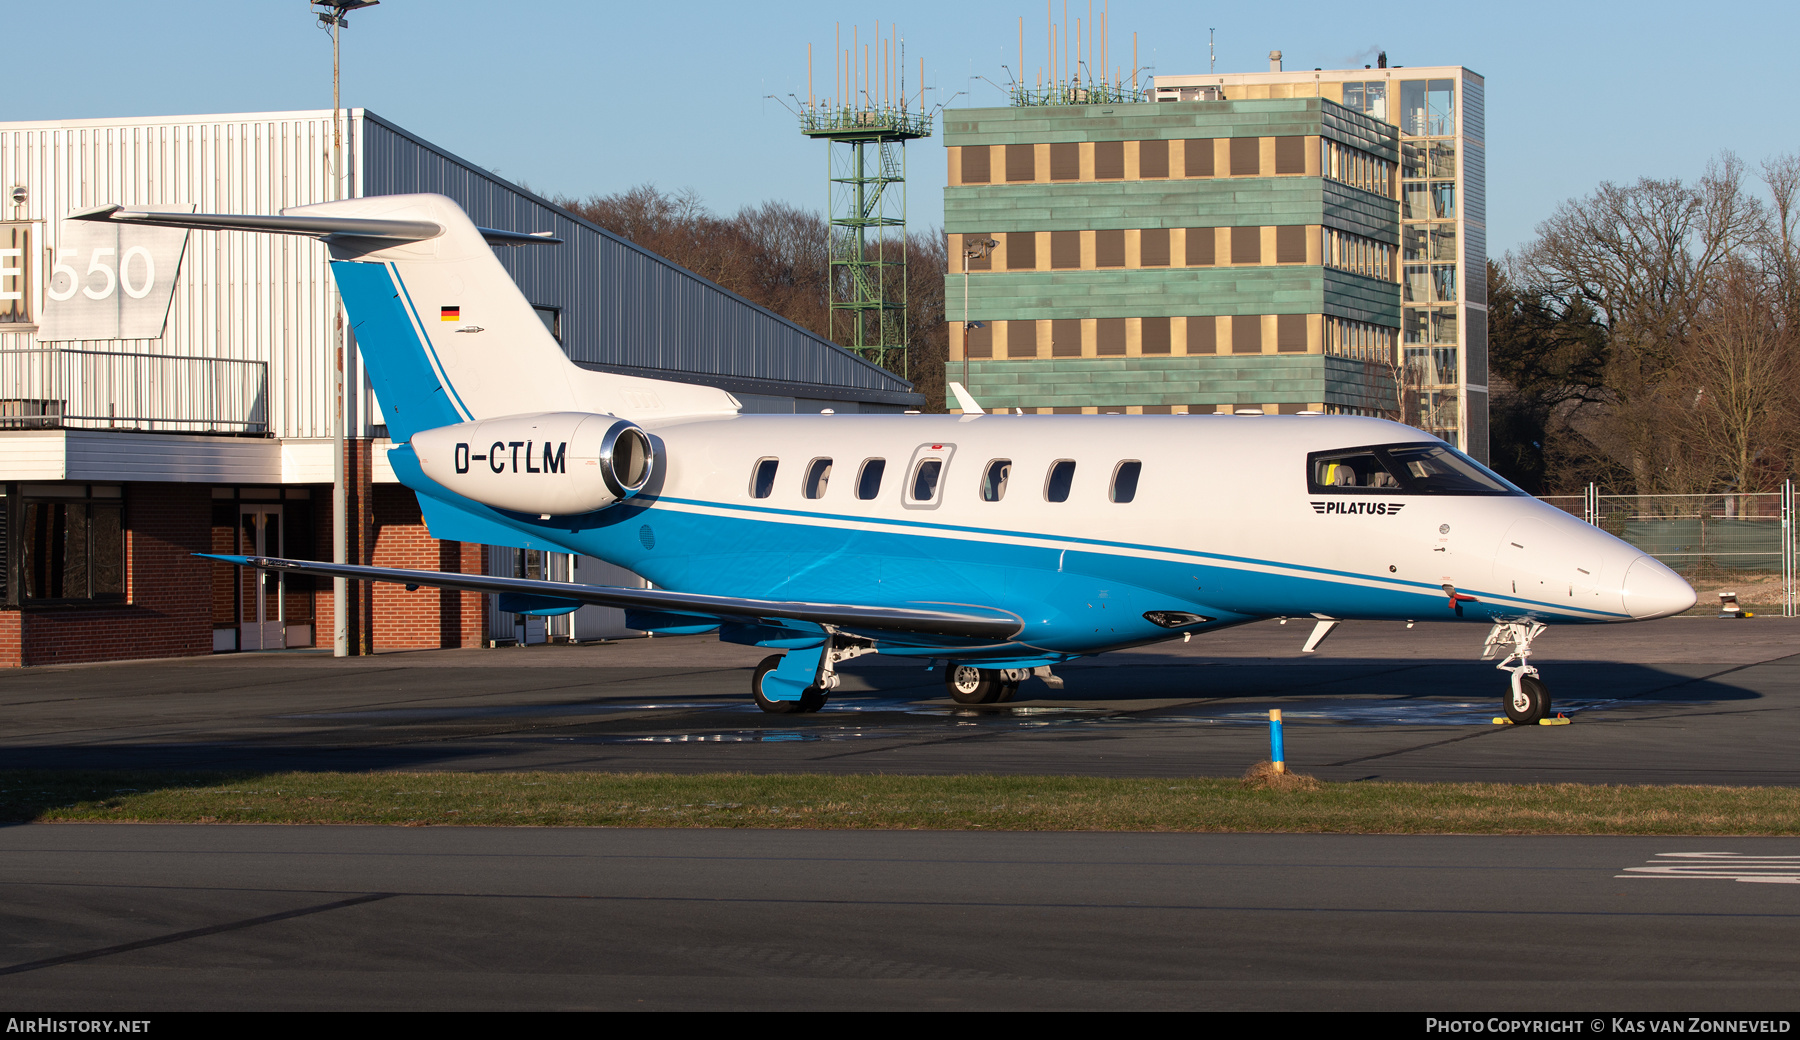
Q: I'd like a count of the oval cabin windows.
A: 7